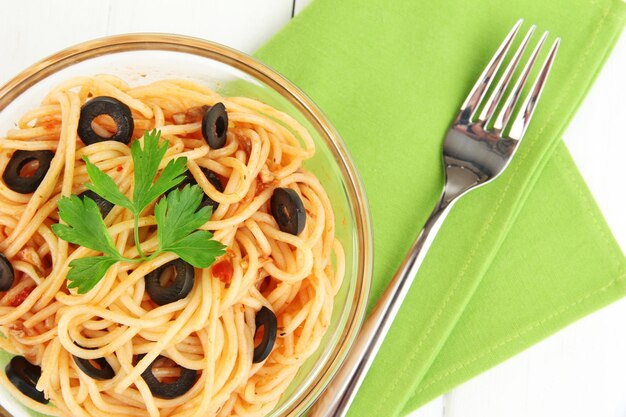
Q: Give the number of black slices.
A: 12